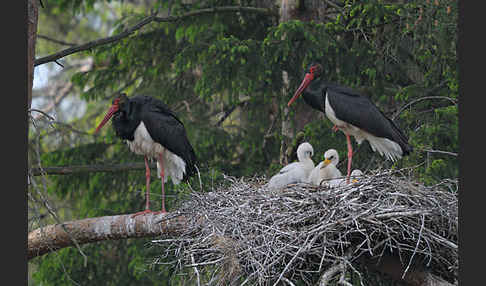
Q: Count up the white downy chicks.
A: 3